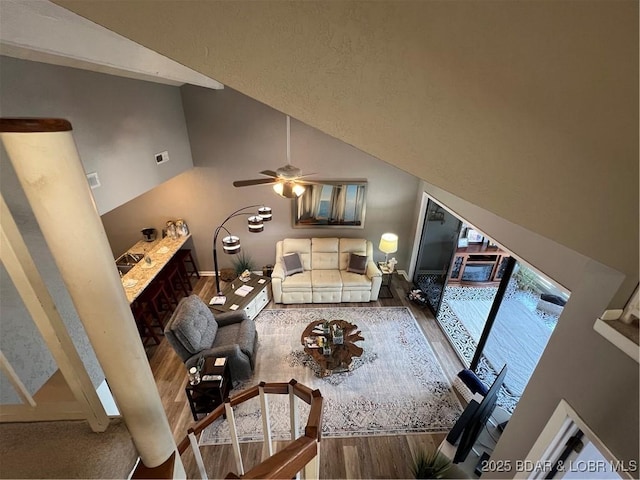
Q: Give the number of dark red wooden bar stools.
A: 4